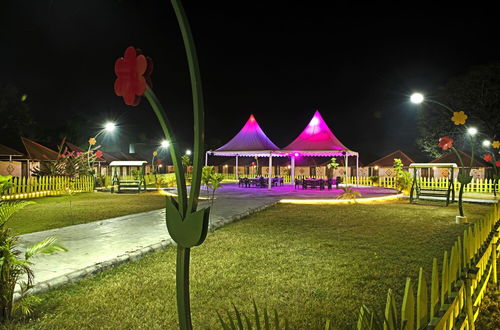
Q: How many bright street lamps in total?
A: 6